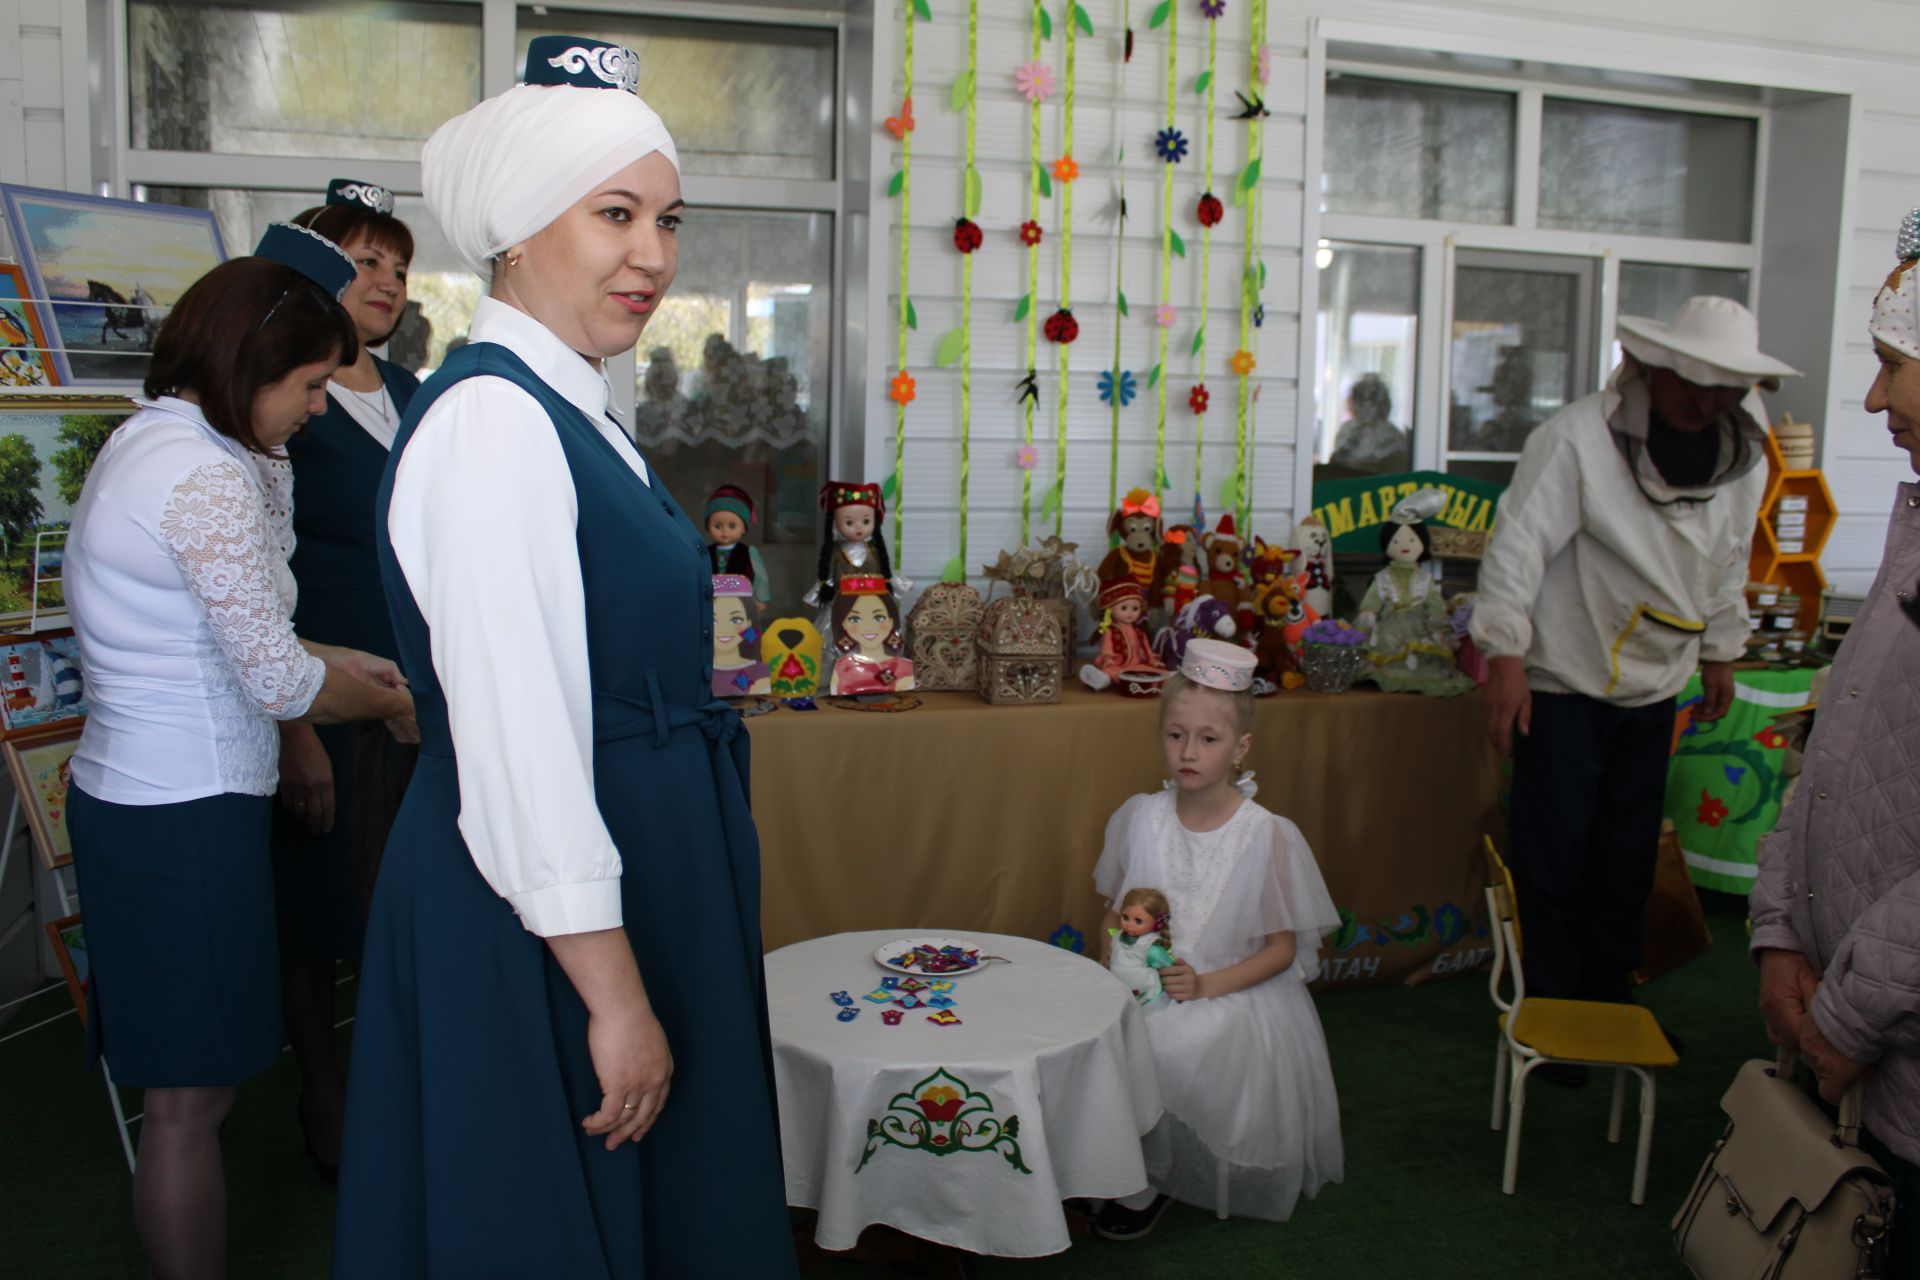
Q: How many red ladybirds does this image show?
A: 3